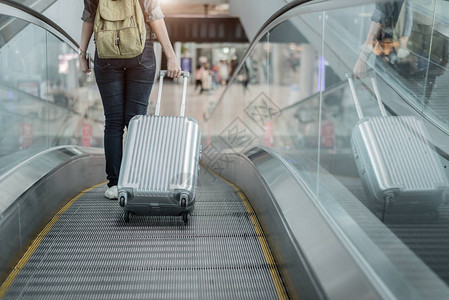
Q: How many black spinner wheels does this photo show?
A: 4